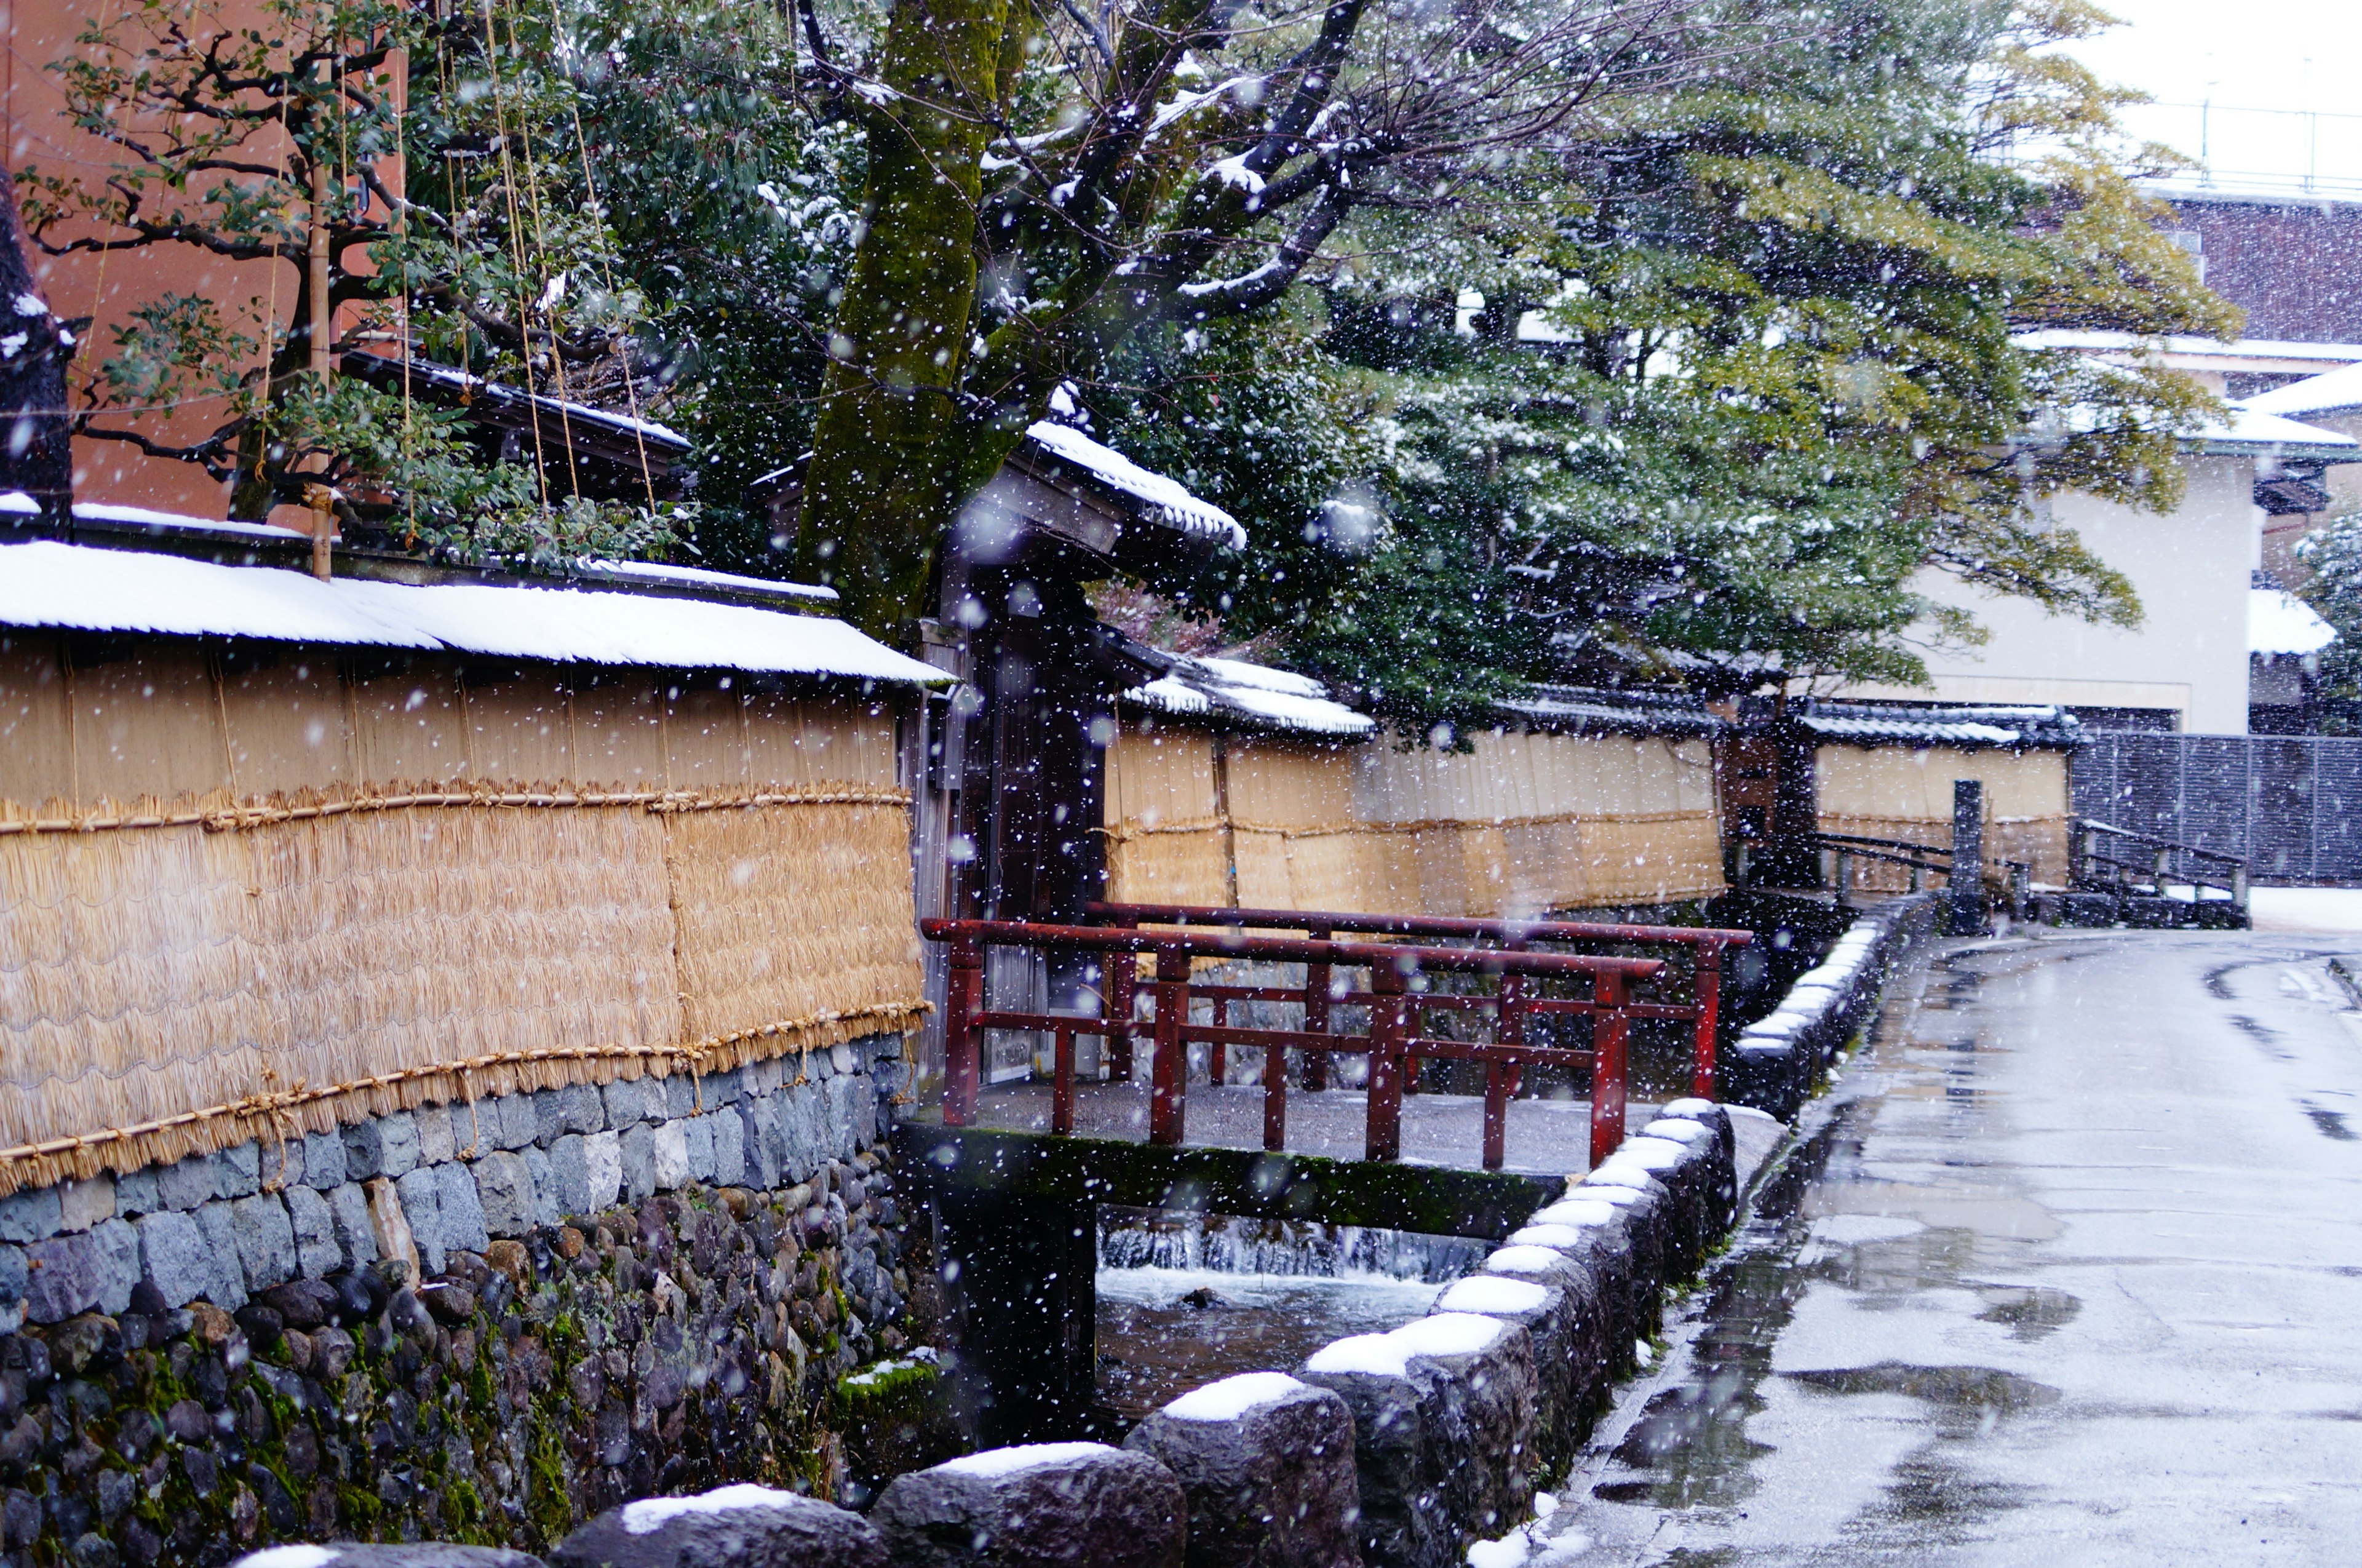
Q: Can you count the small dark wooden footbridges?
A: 2